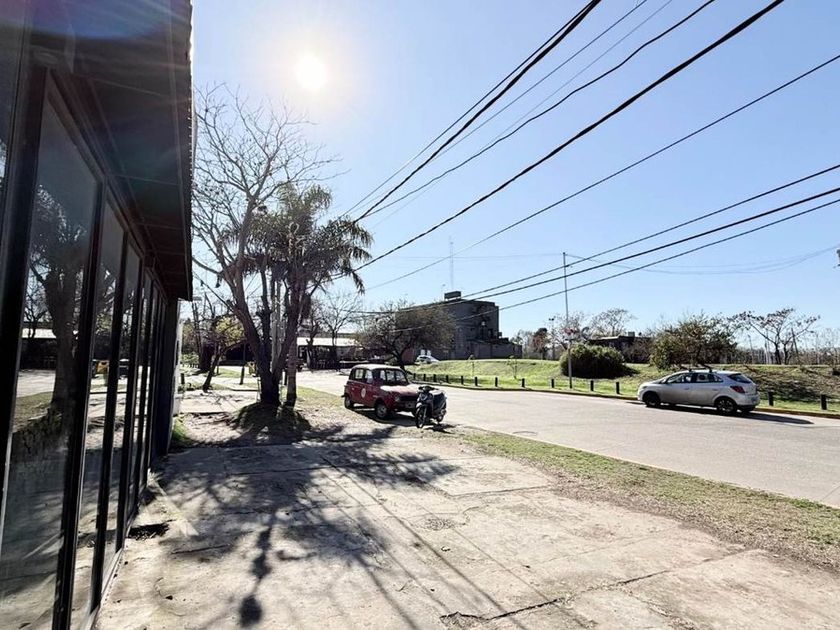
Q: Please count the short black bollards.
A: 13